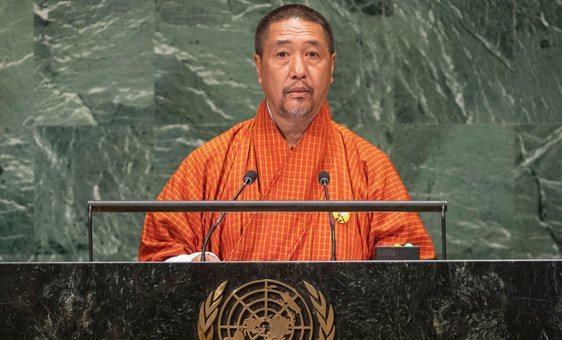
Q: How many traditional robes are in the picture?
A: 1